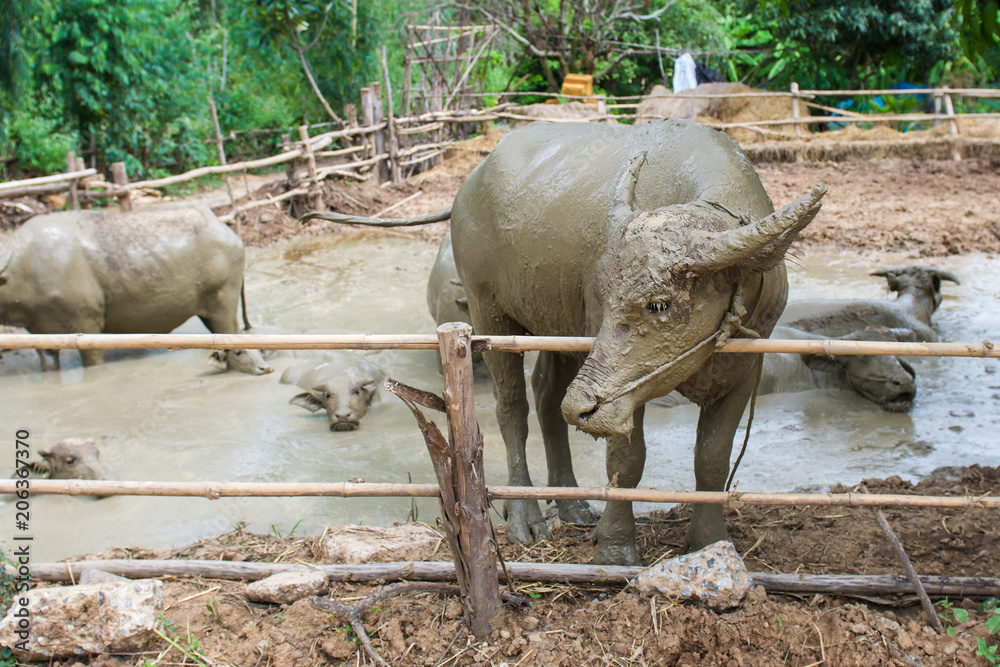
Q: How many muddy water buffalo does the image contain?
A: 8